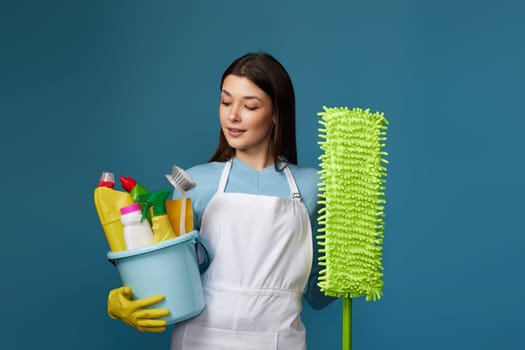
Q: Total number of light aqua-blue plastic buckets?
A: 1